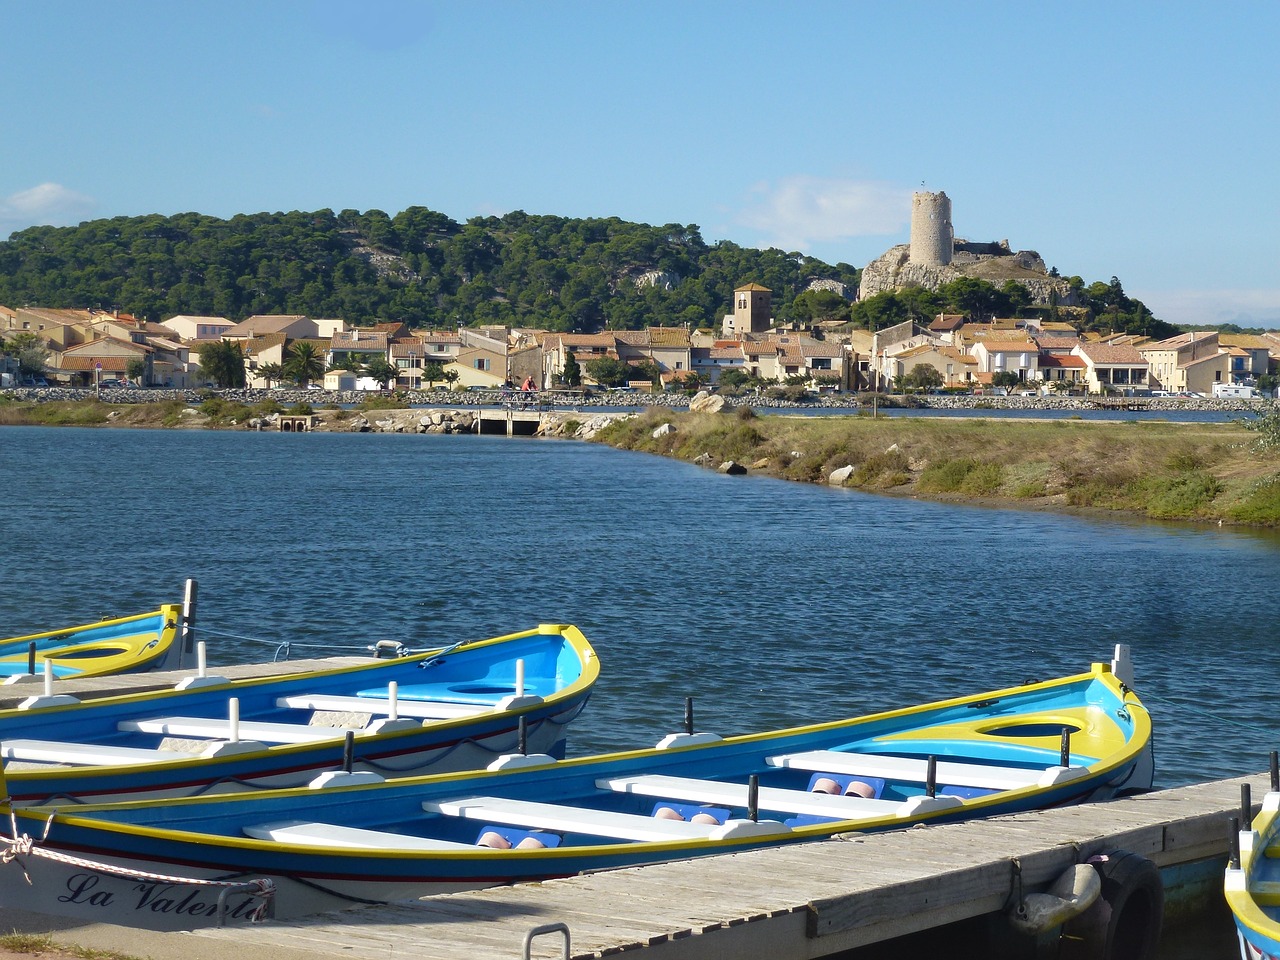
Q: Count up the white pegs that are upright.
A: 5